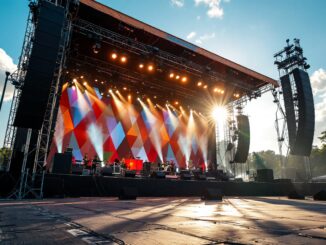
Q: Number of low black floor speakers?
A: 4